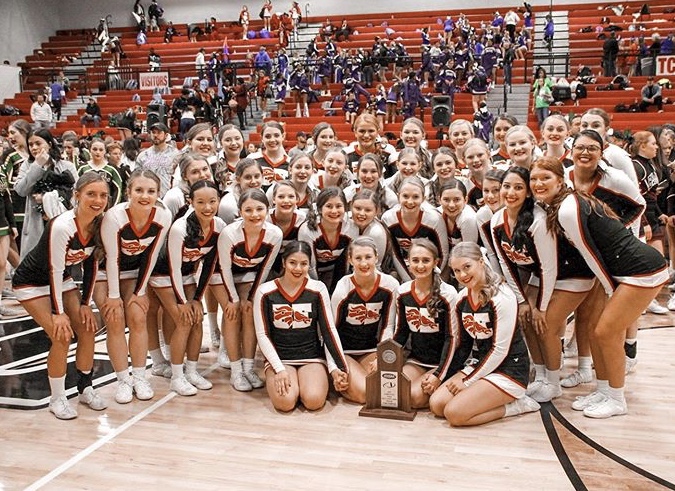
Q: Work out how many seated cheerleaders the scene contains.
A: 4